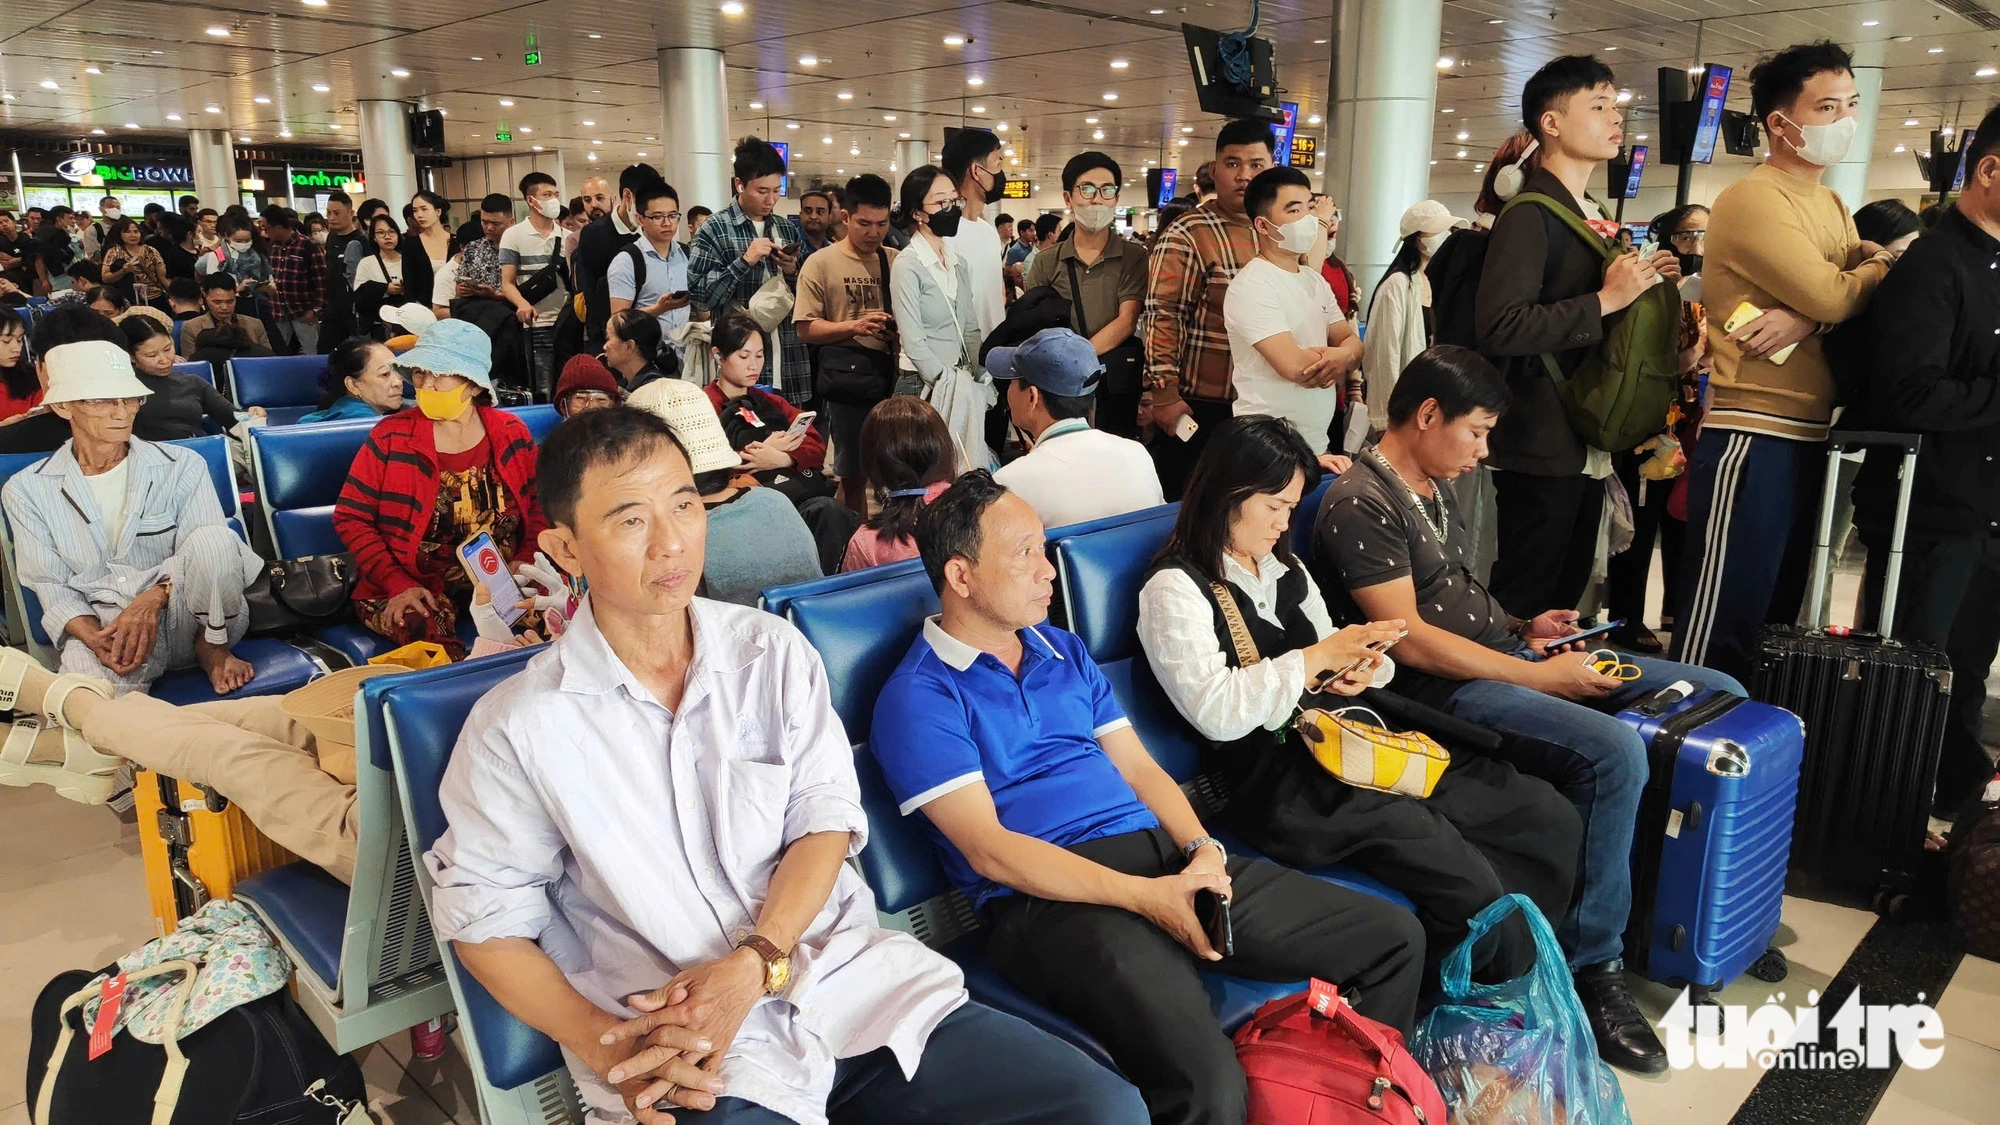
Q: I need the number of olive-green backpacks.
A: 1